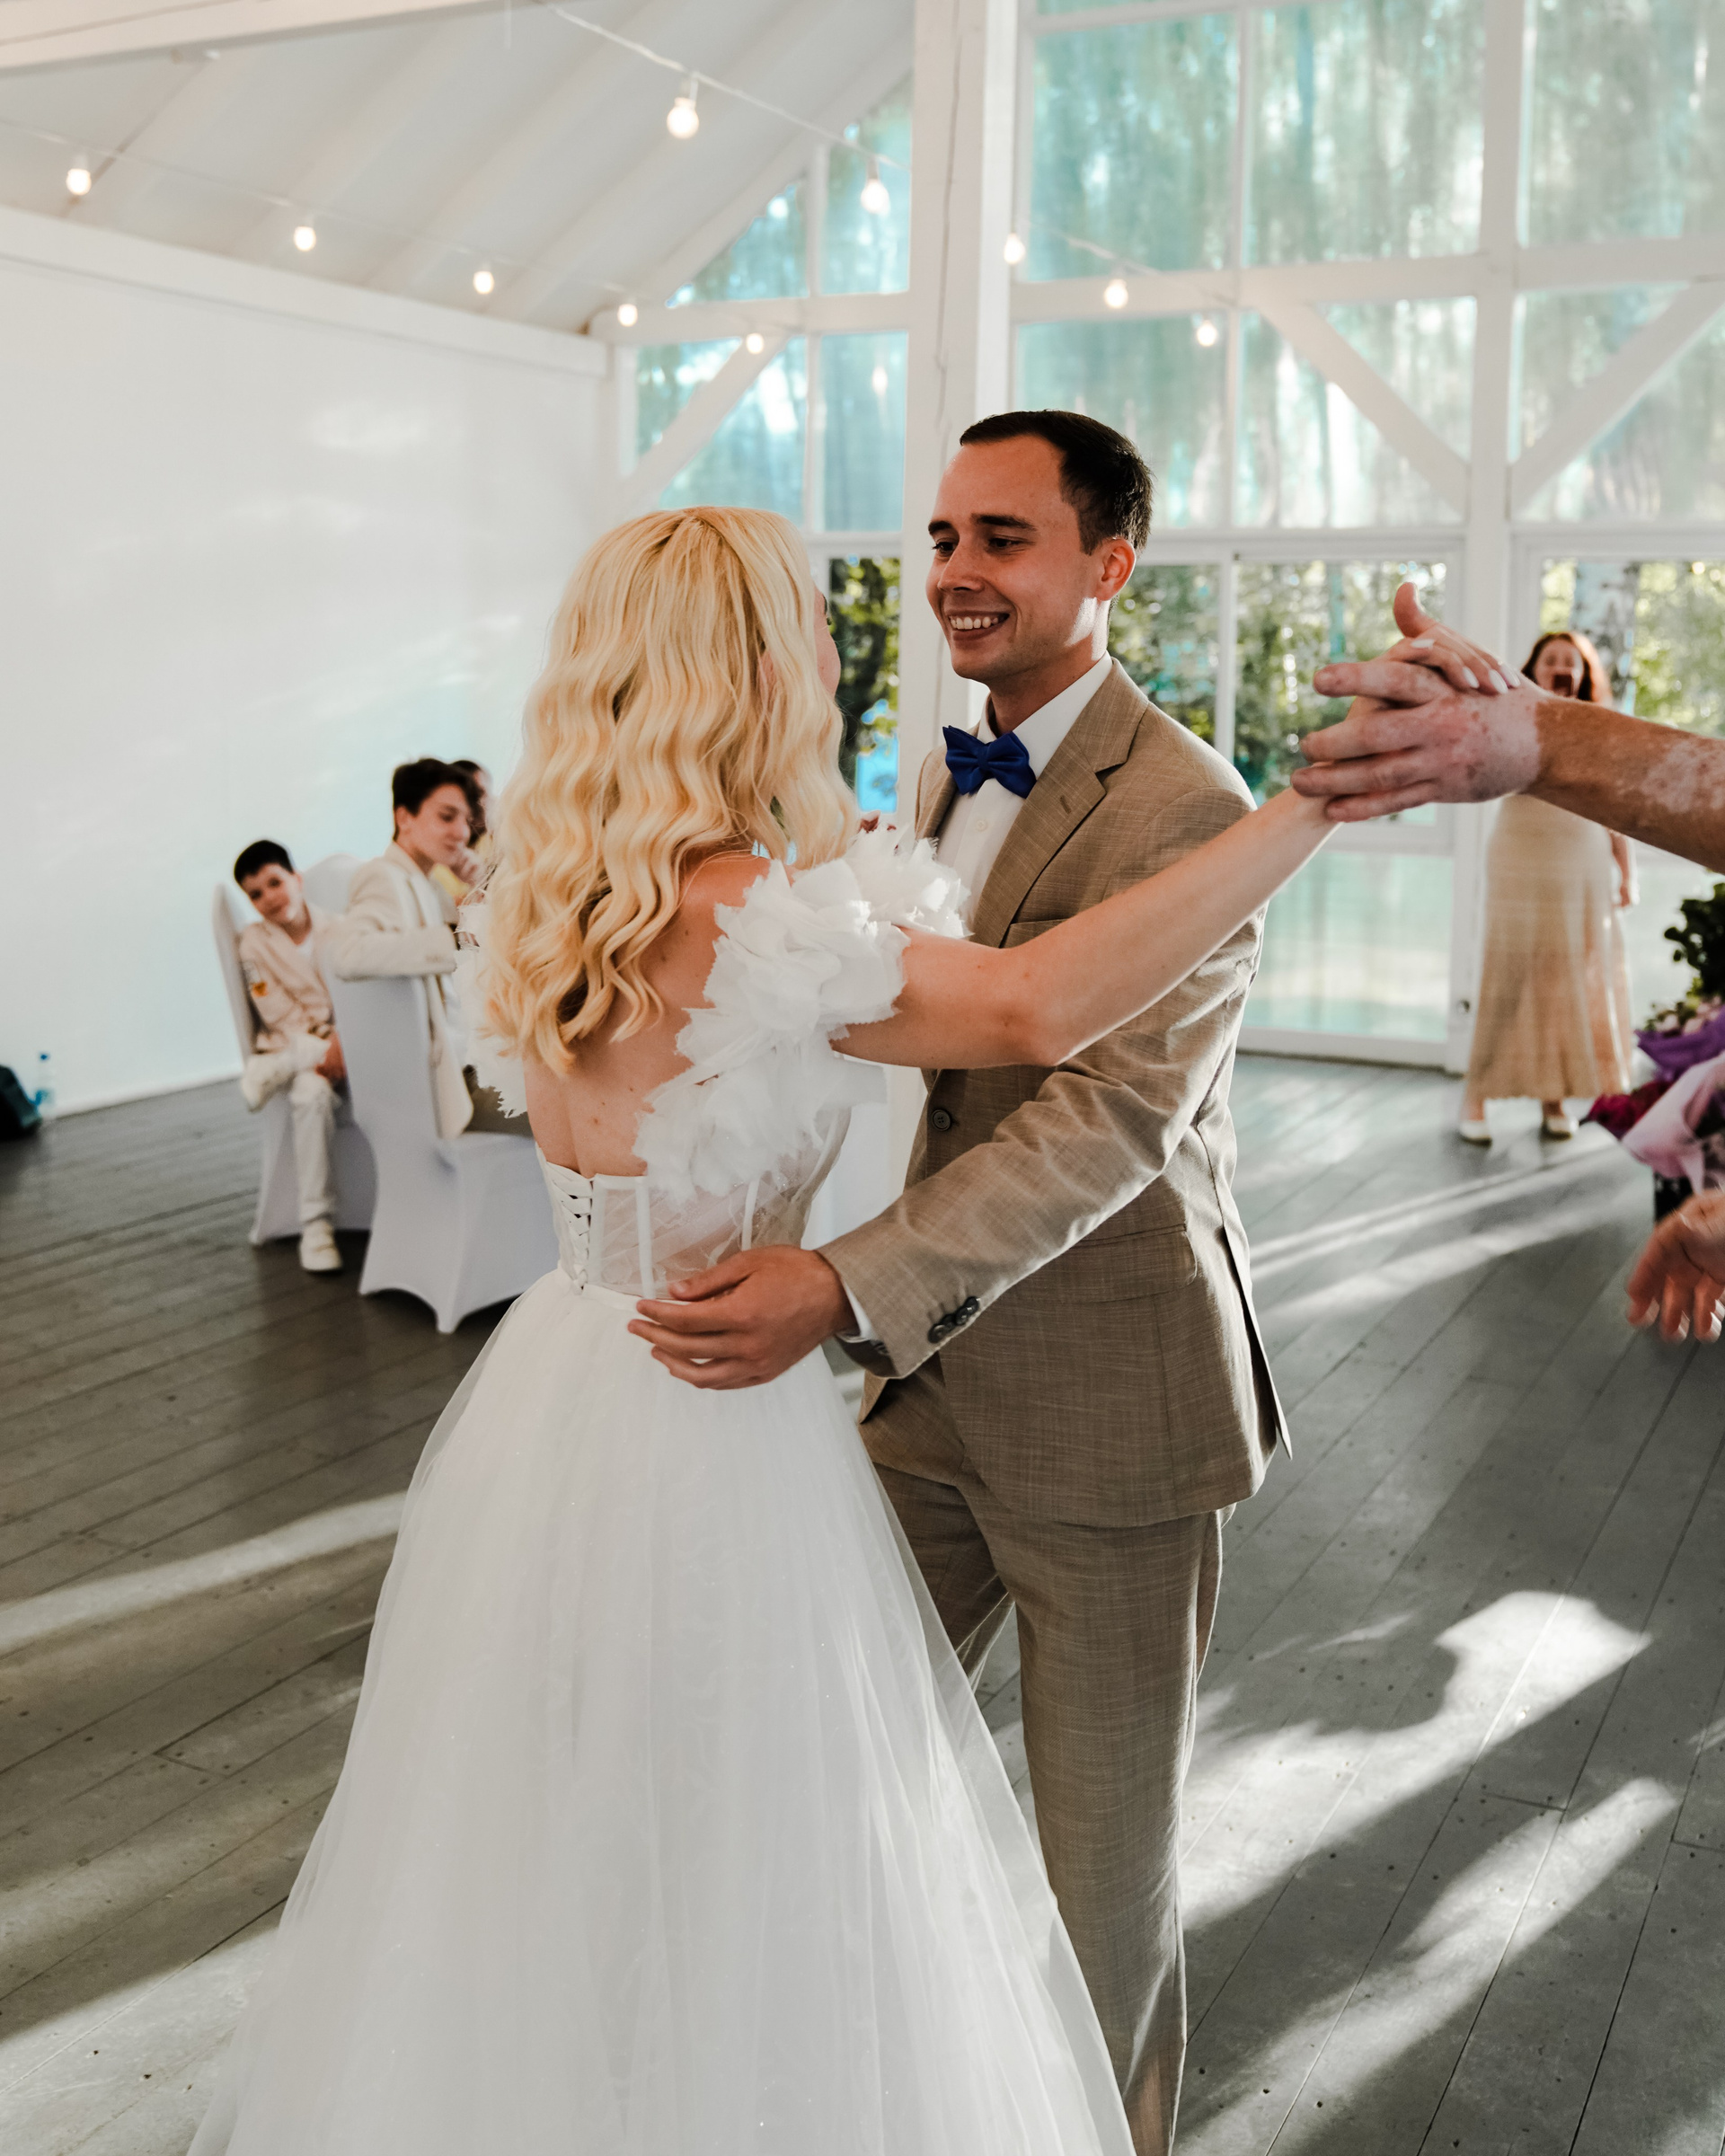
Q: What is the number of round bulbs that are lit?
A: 10